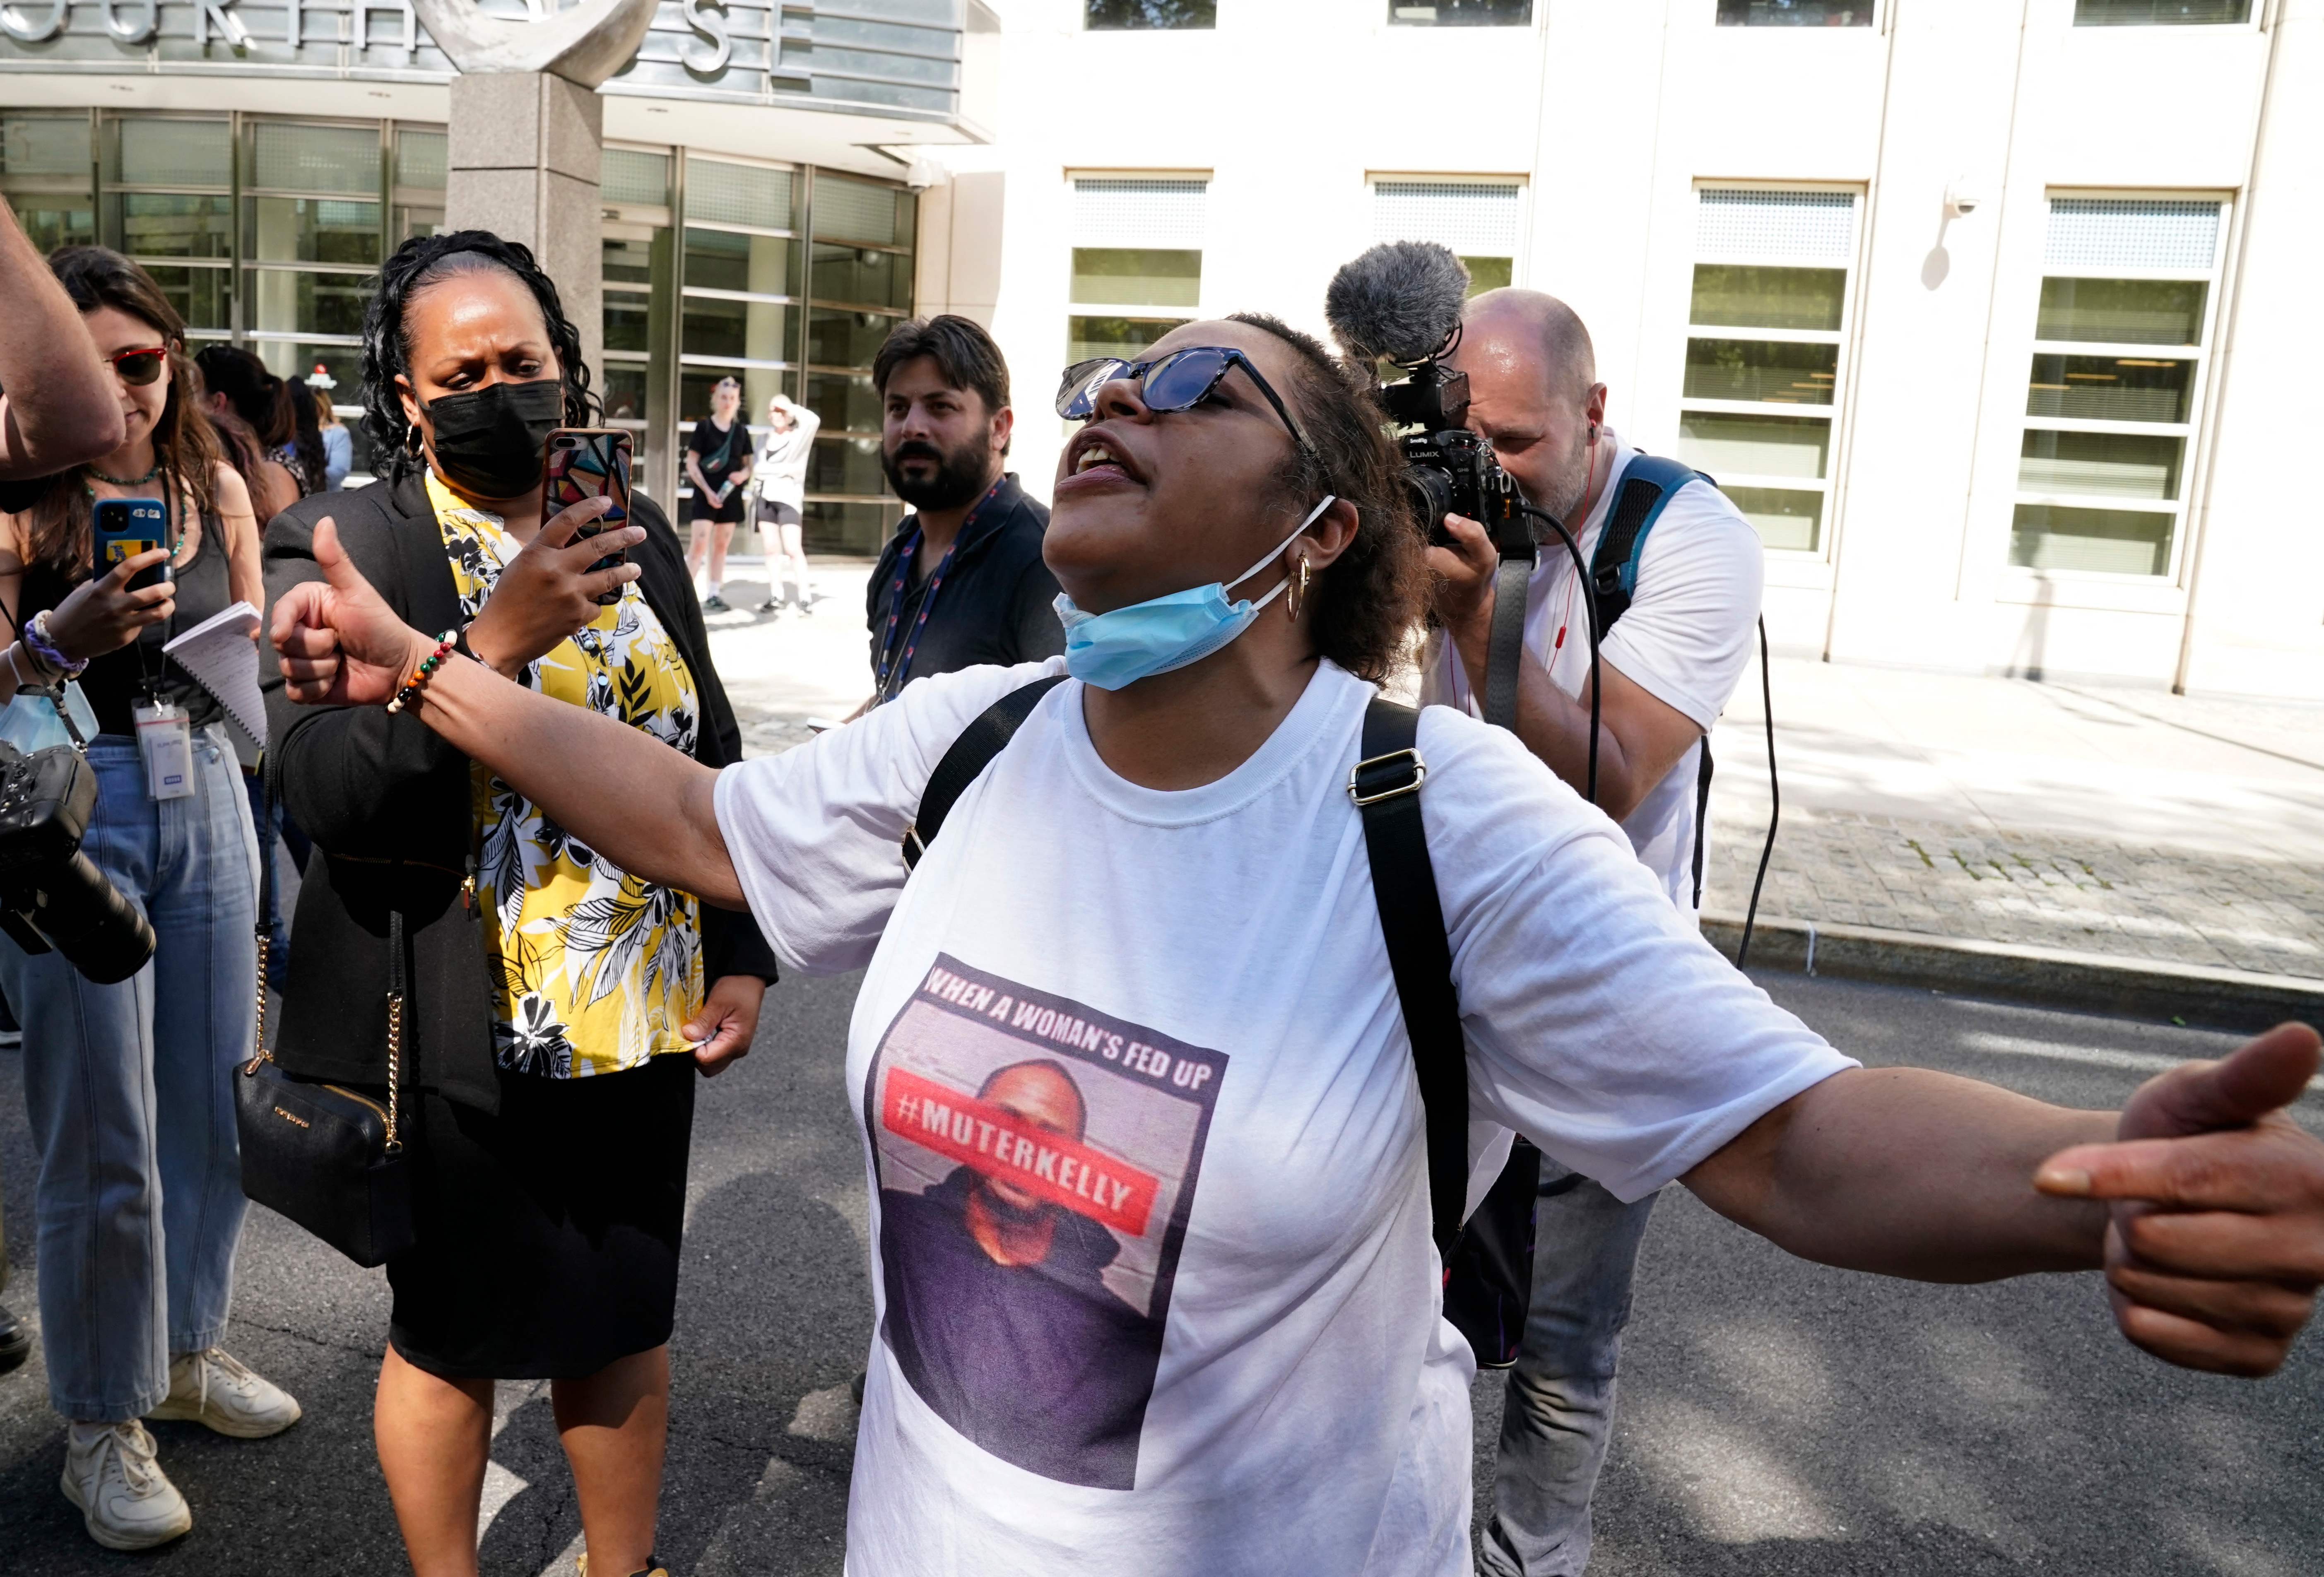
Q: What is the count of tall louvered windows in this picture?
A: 4